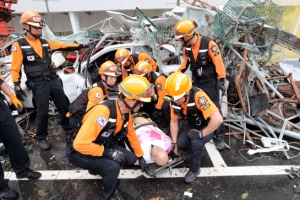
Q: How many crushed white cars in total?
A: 1